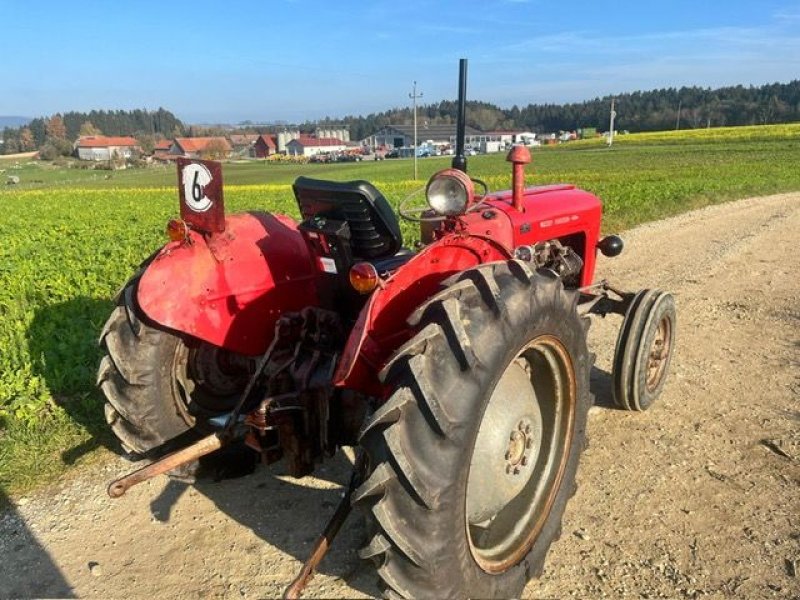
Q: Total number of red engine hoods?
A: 1